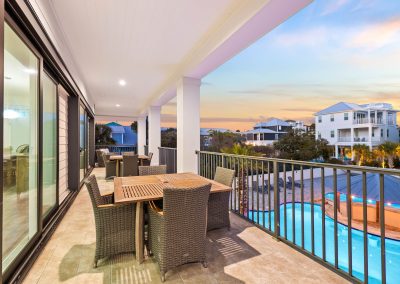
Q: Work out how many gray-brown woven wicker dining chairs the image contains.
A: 8